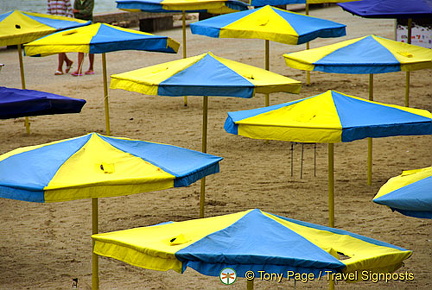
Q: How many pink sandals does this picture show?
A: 2